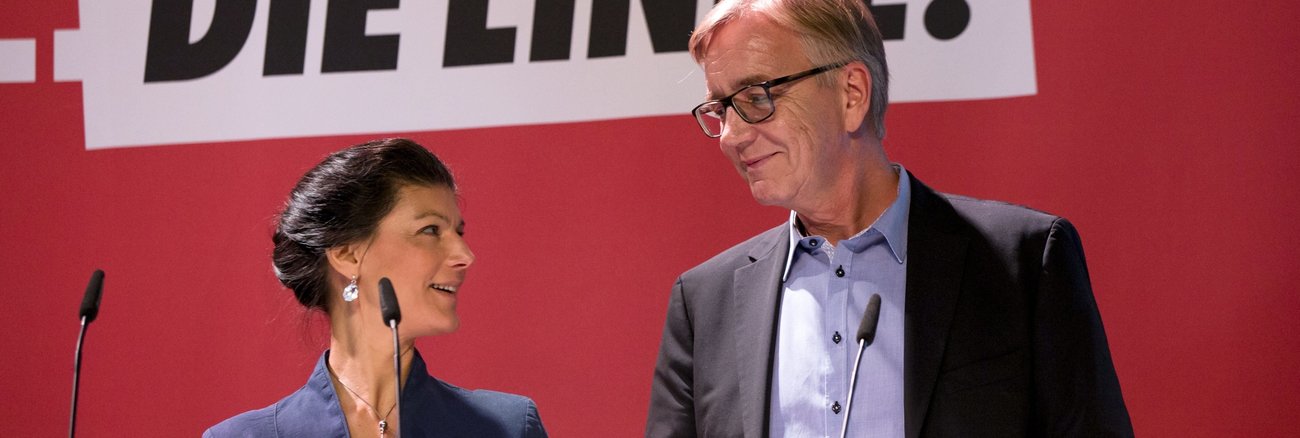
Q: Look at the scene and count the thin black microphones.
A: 3